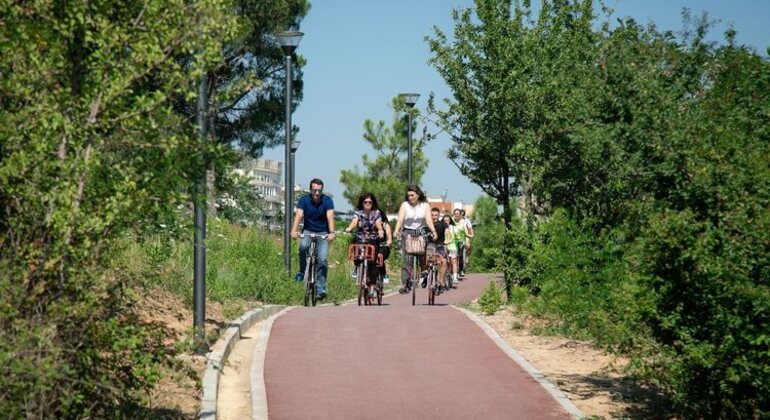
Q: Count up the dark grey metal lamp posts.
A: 4